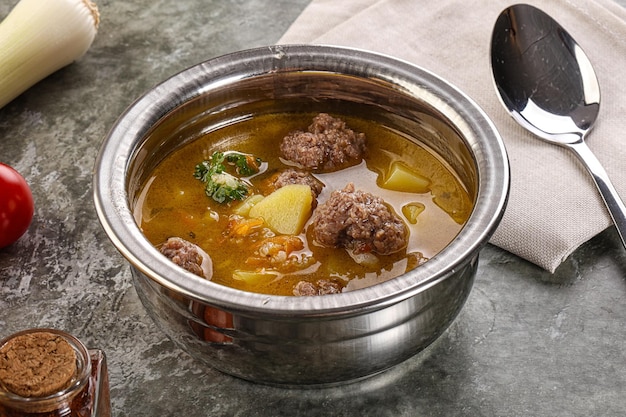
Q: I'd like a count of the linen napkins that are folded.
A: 1